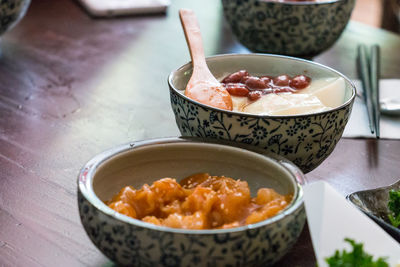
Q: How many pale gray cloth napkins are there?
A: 1